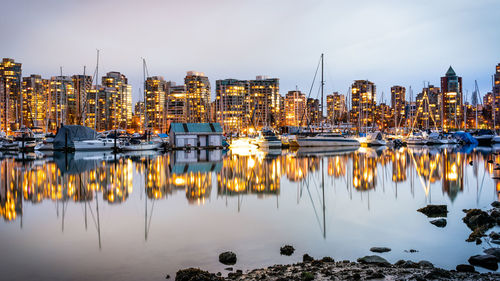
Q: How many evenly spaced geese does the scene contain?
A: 0